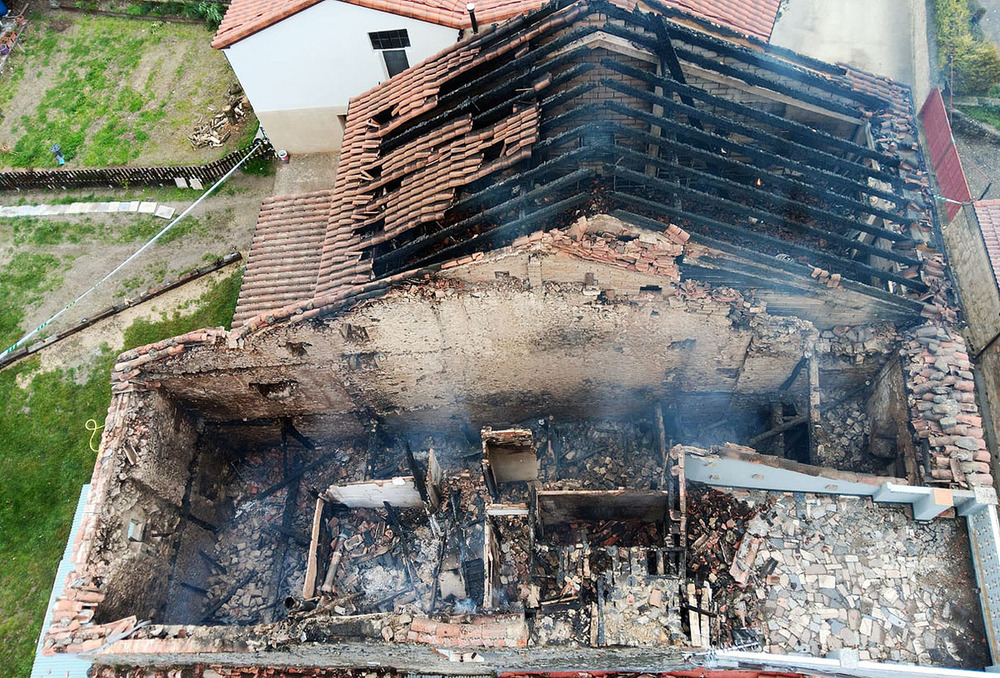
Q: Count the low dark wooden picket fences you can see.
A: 1